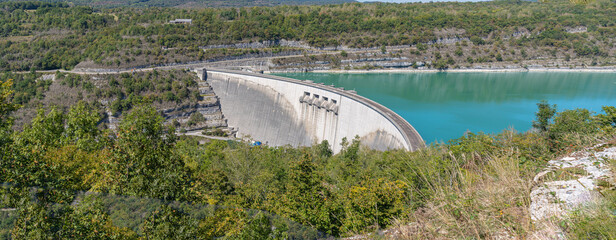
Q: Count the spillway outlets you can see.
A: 4